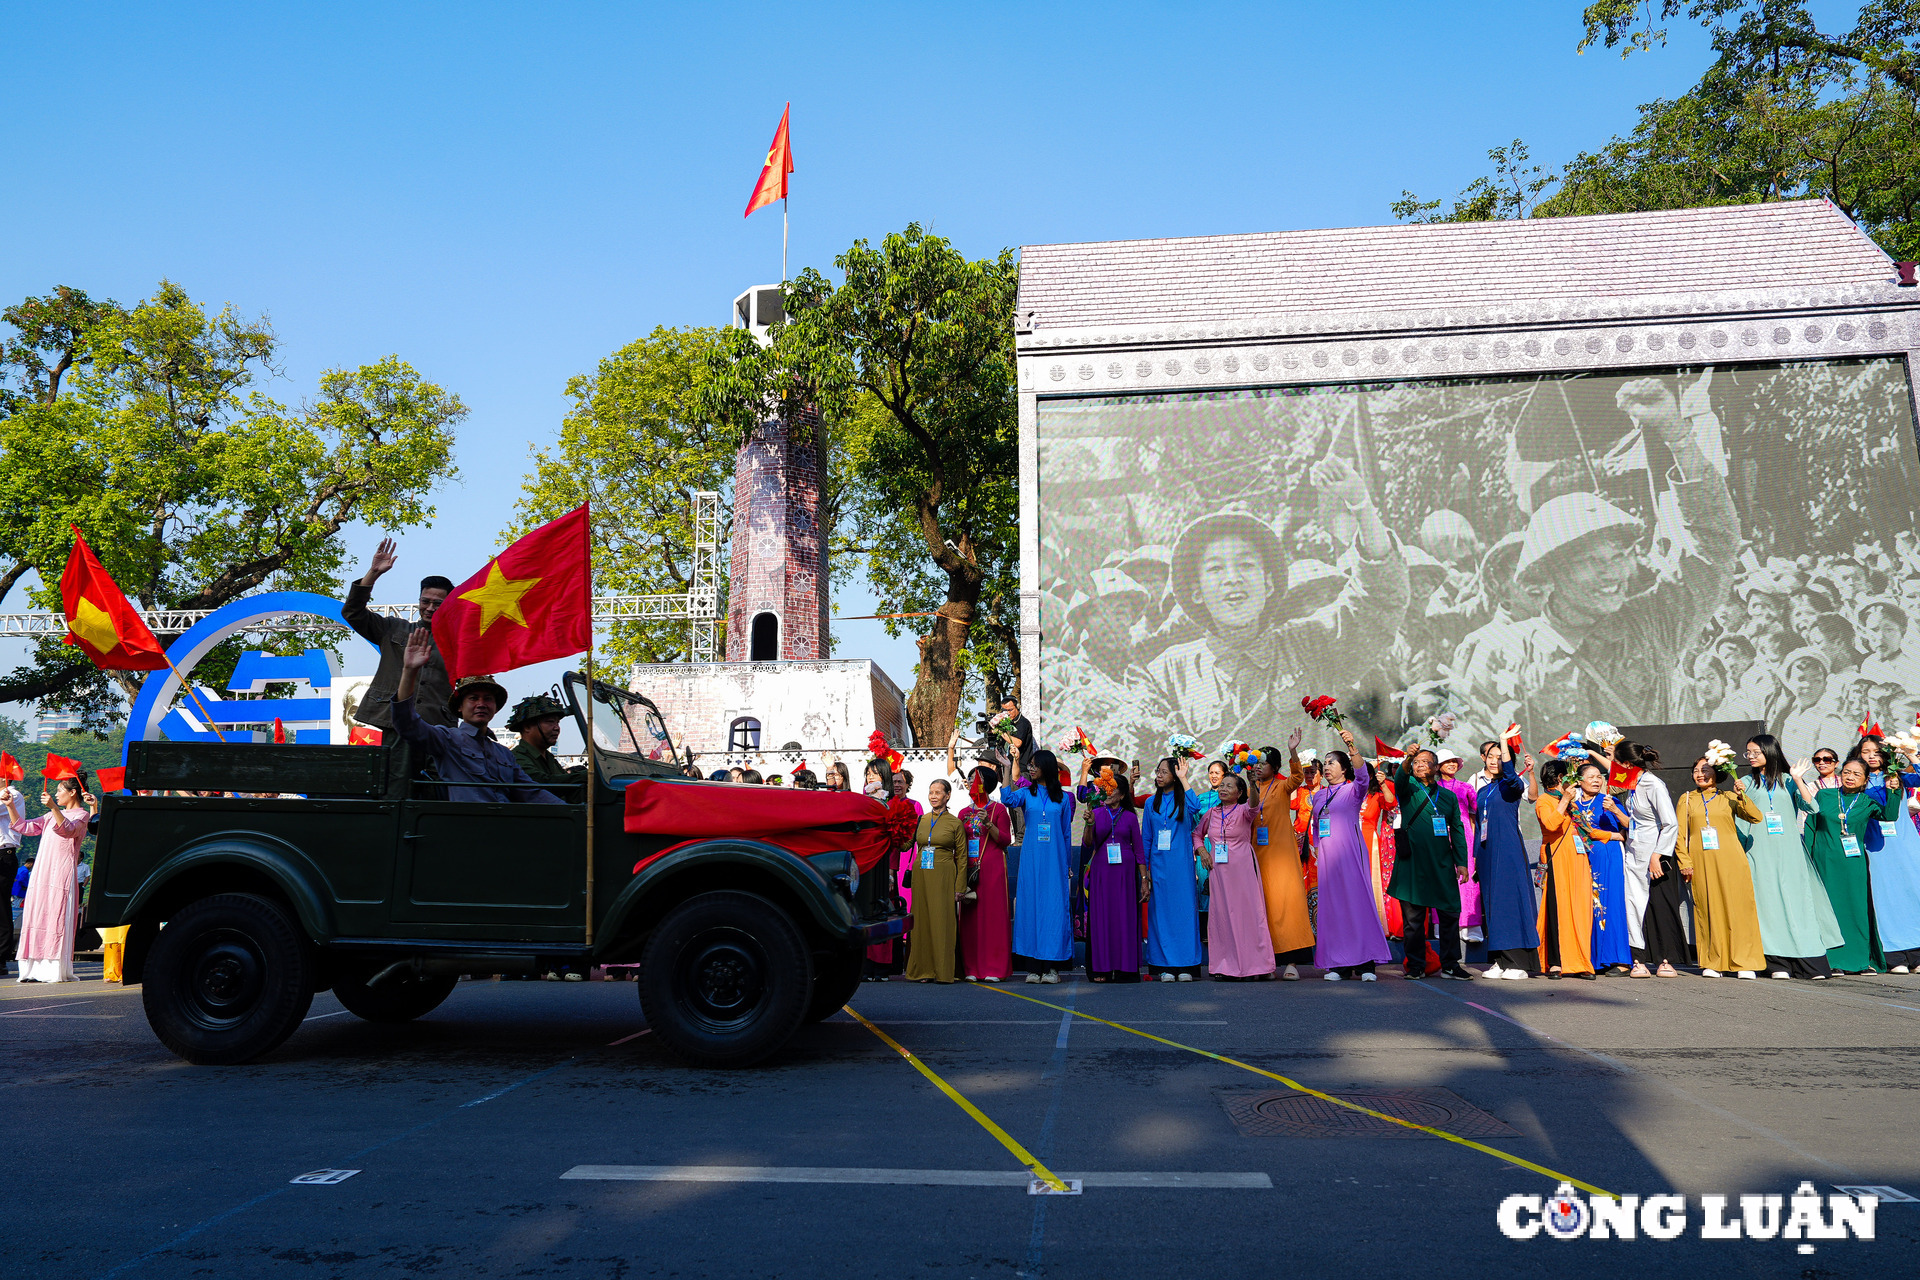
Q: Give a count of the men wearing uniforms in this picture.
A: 3